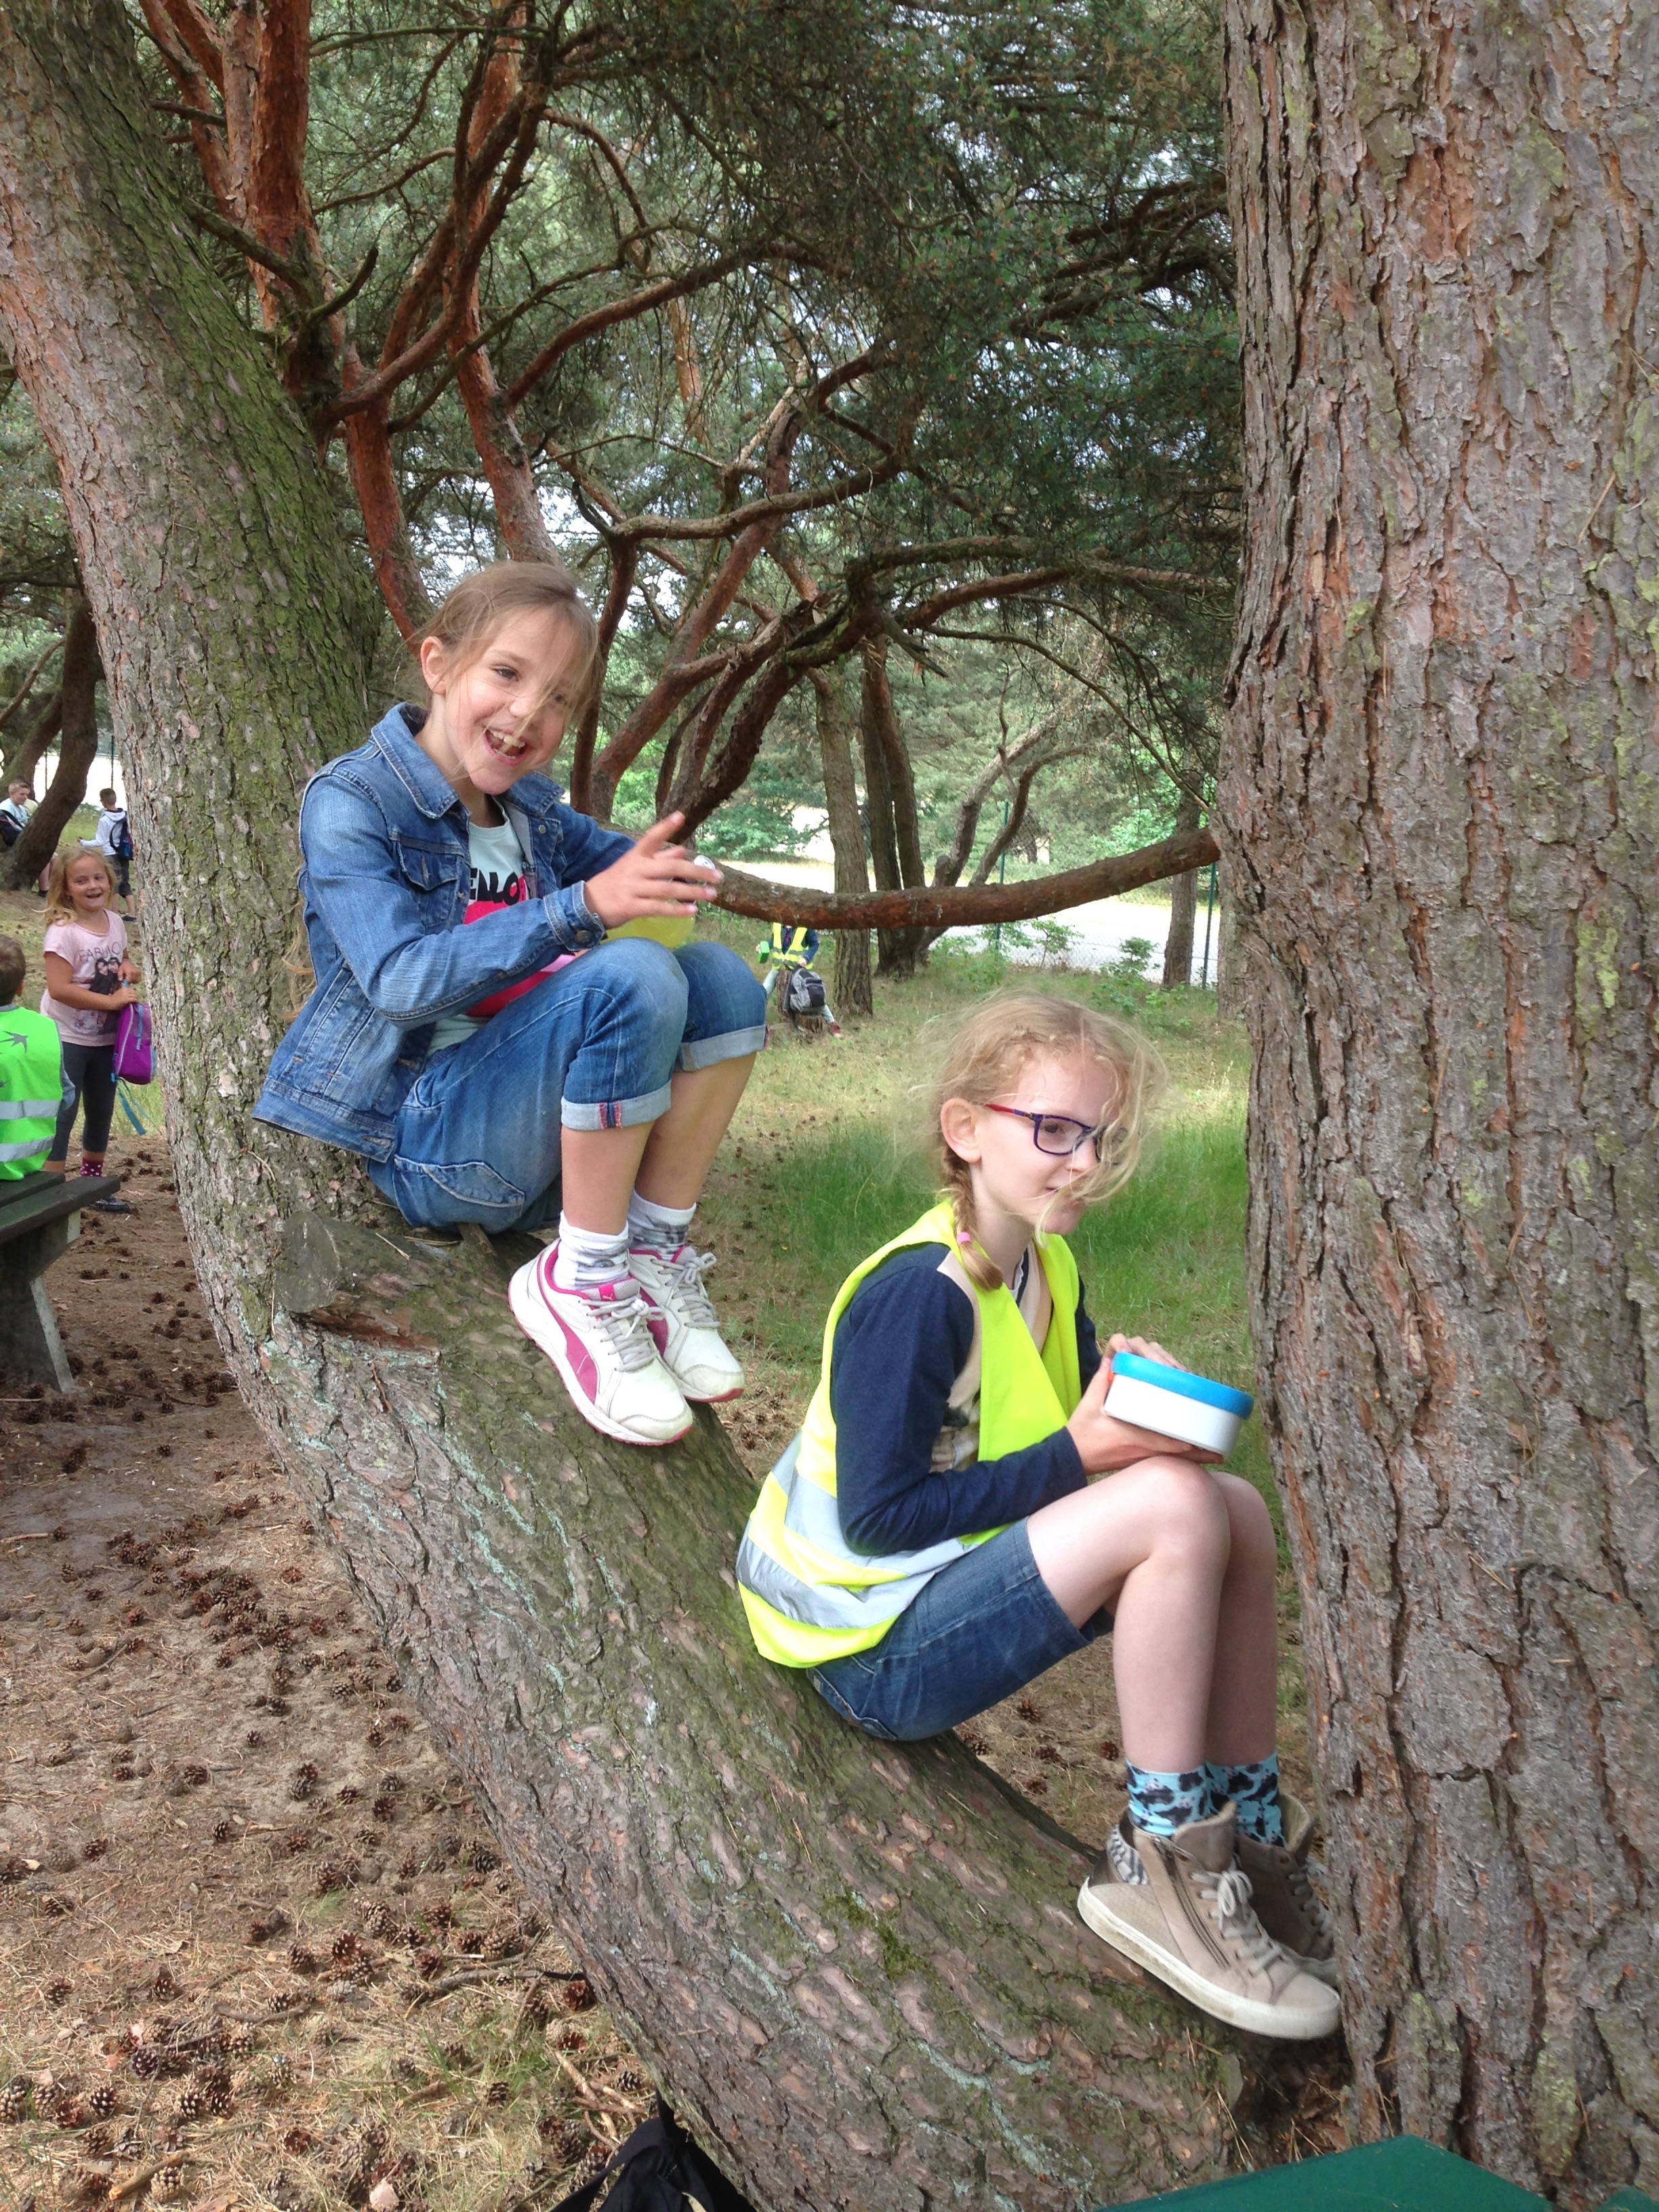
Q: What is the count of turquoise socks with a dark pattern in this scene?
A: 2